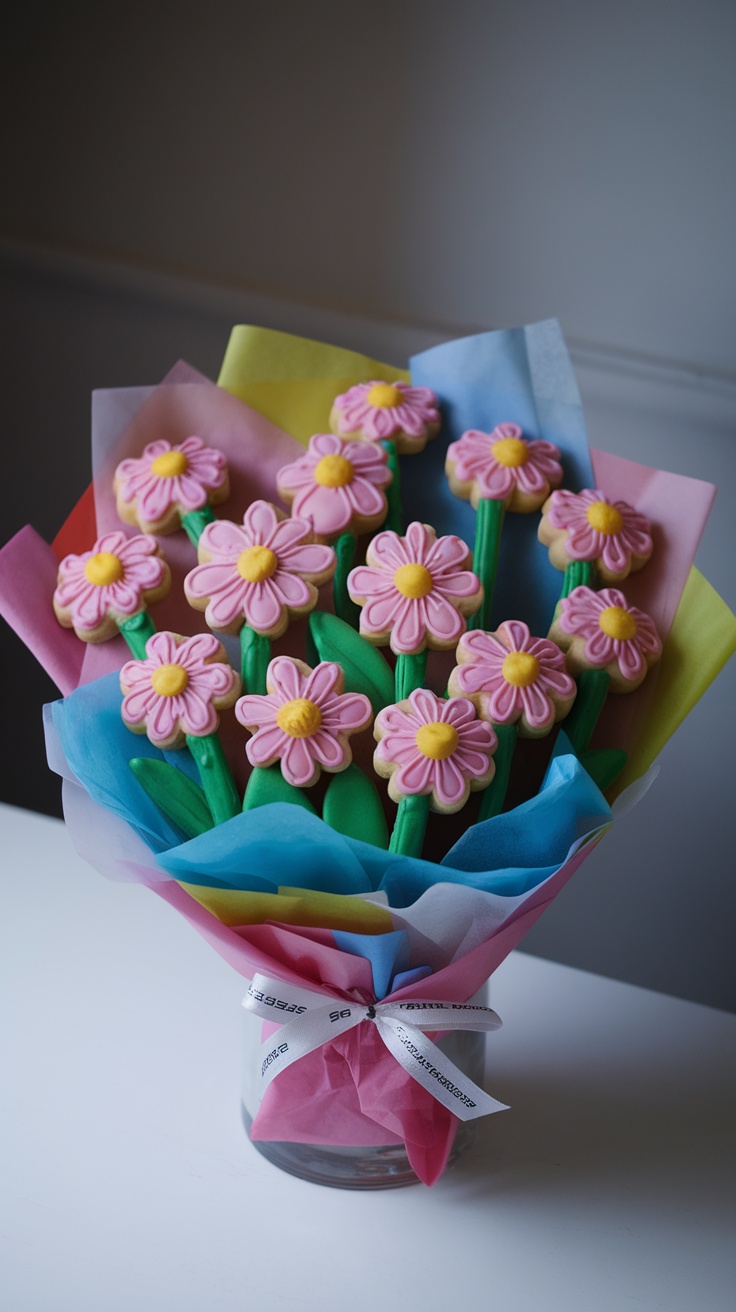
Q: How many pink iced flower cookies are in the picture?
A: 13